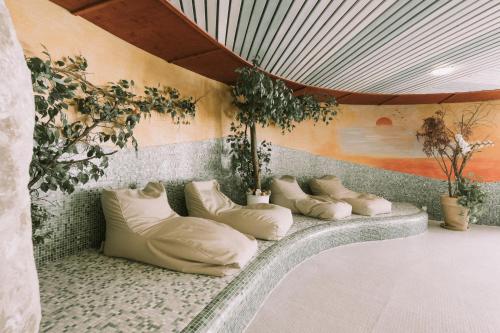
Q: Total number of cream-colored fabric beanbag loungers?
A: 4